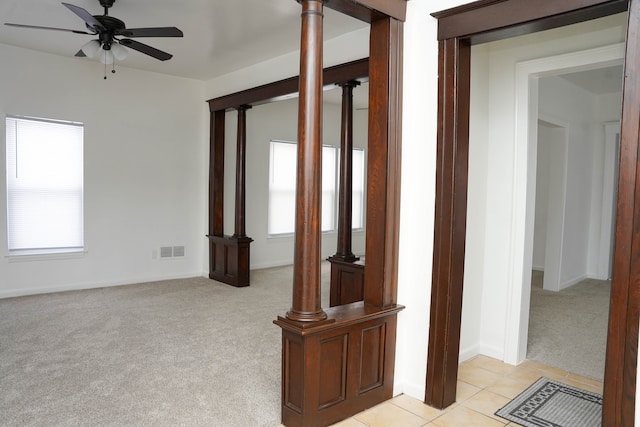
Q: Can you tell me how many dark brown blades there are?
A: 5